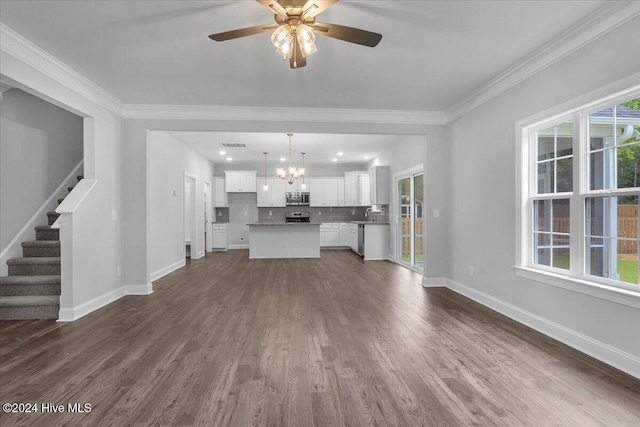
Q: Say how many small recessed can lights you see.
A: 6